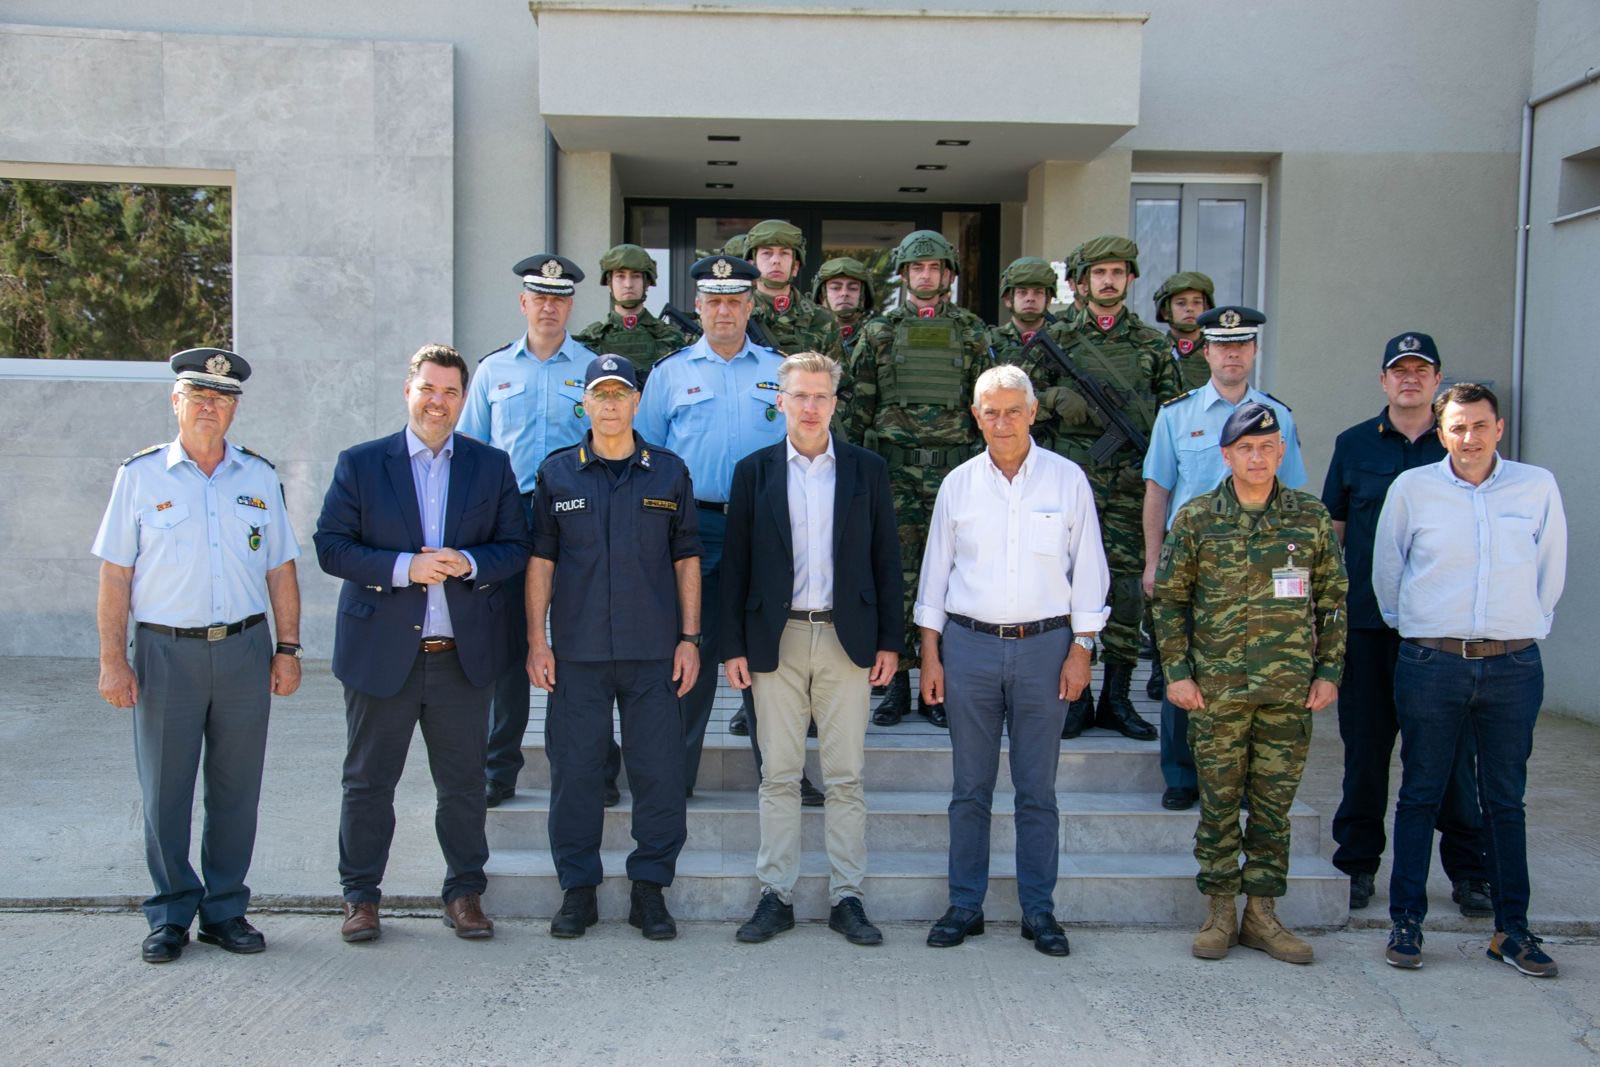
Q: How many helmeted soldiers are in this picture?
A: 9